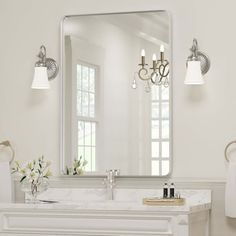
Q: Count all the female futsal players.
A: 0